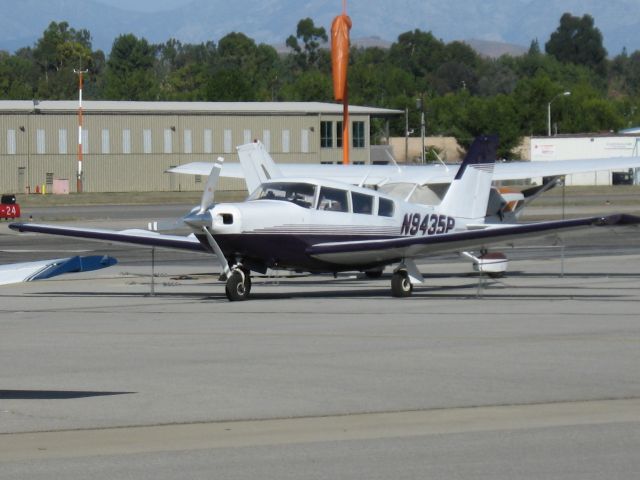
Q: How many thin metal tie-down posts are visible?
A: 3